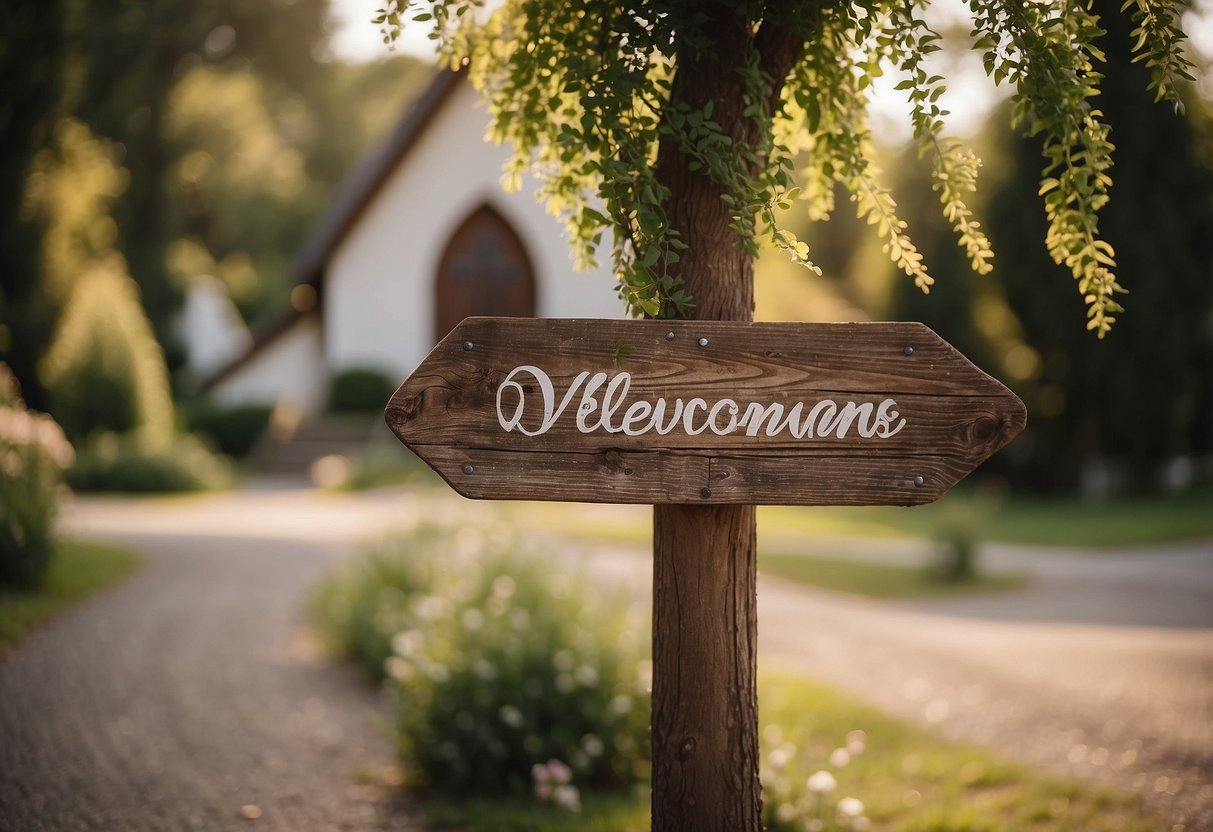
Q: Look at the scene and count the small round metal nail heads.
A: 7